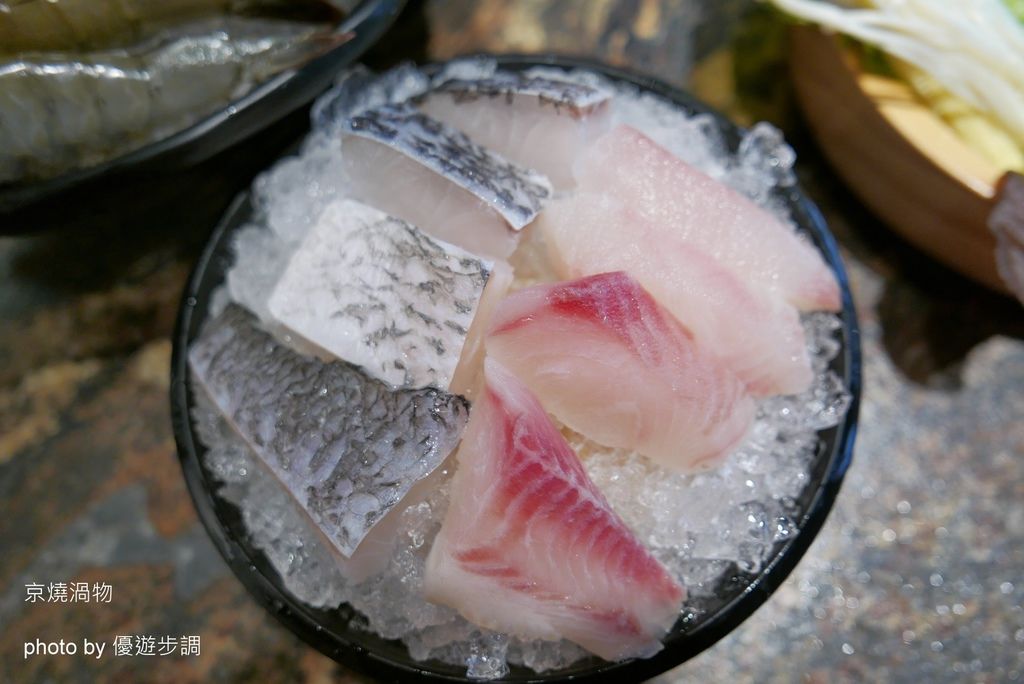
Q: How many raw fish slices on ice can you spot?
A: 8